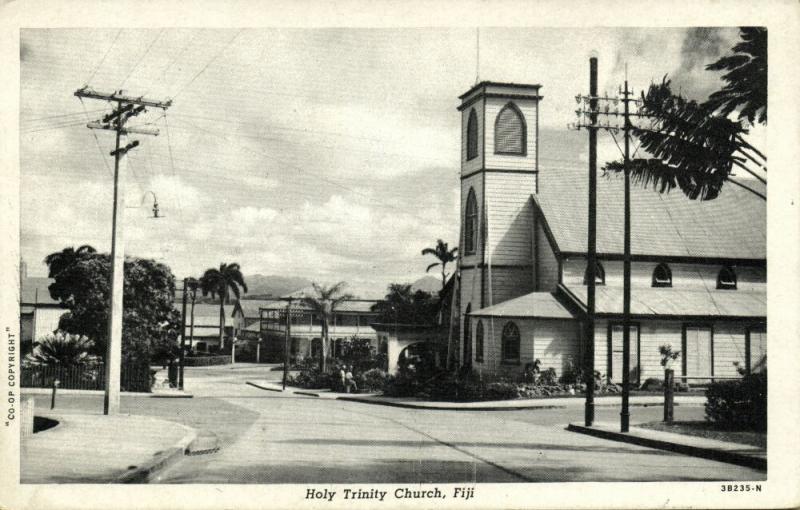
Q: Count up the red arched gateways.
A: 0